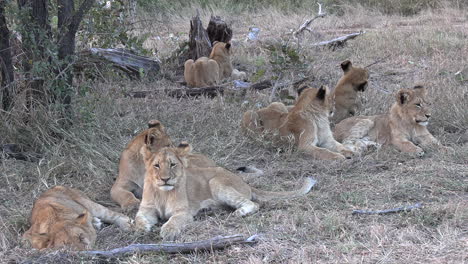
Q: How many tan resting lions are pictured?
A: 7